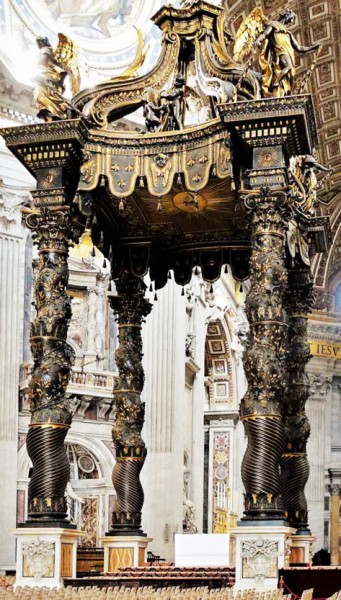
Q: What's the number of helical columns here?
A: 4